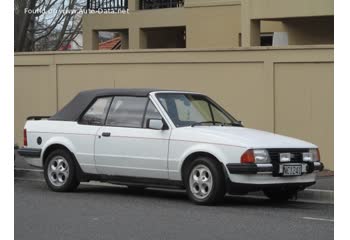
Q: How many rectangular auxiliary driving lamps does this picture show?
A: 2